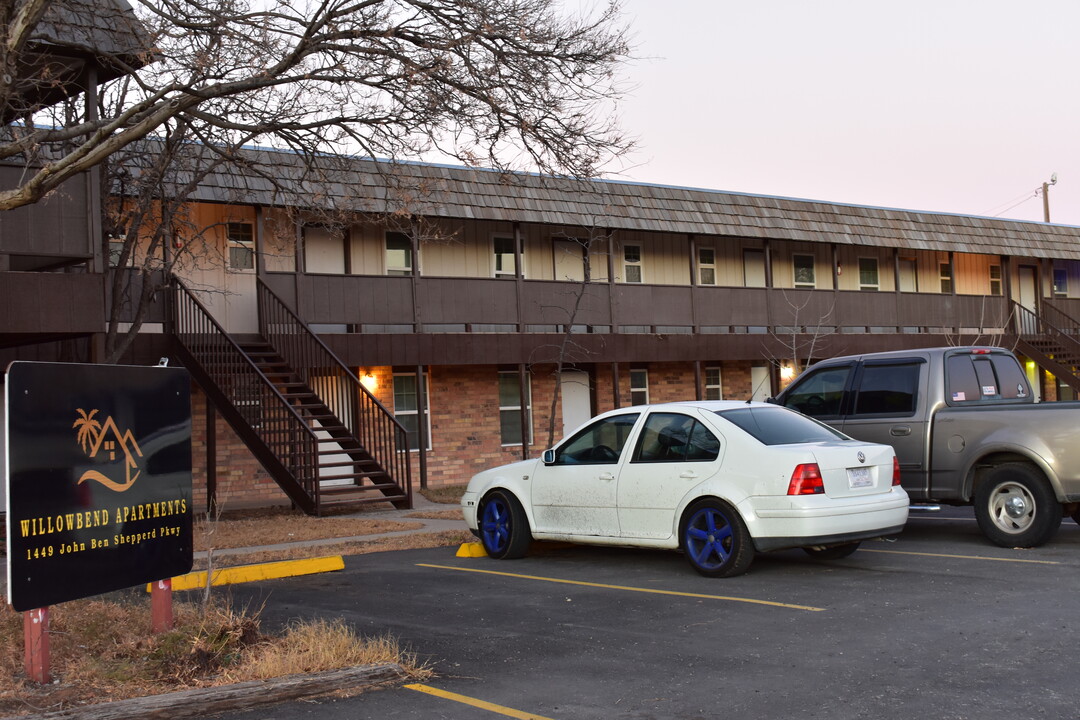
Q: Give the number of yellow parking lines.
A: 3